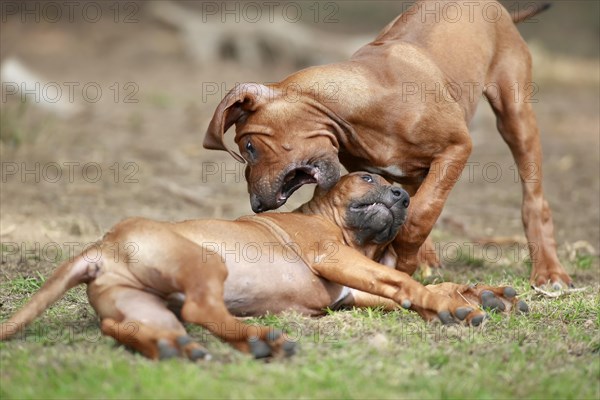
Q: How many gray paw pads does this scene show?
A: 13